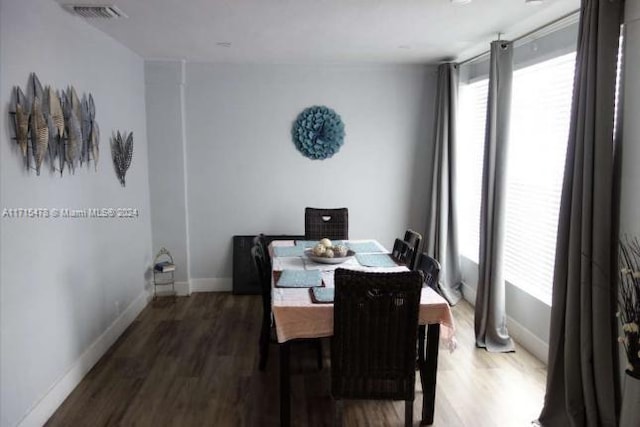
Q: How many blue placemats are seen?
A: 6